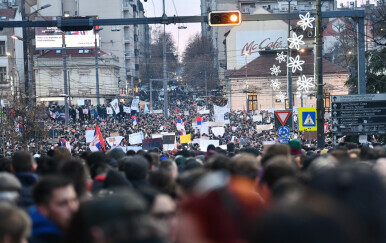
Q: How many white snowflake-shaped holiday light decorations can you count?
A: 8